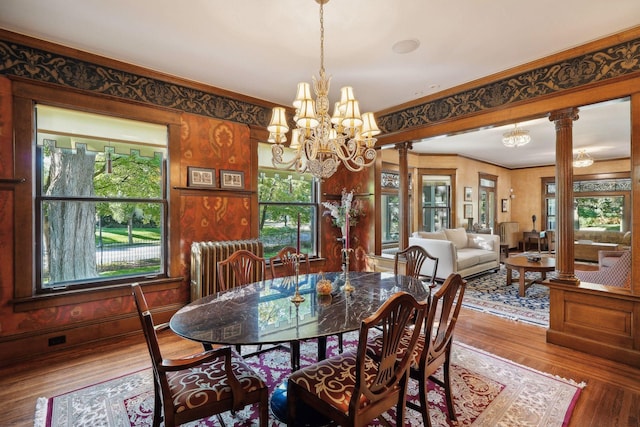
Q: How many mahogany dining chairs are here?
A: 6